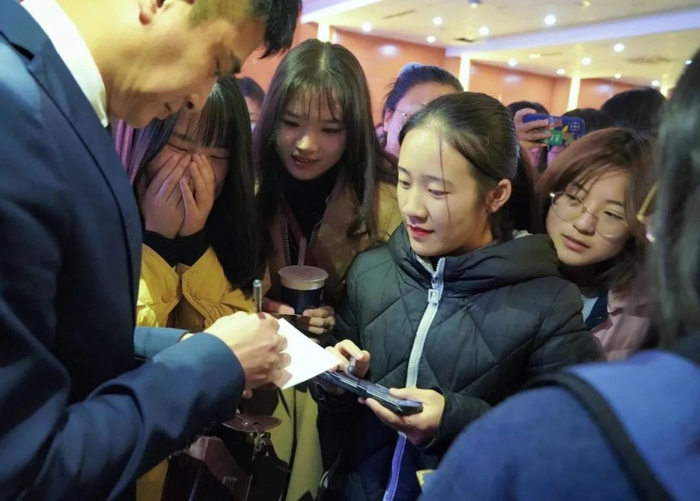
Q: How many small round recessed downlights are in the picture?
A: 12